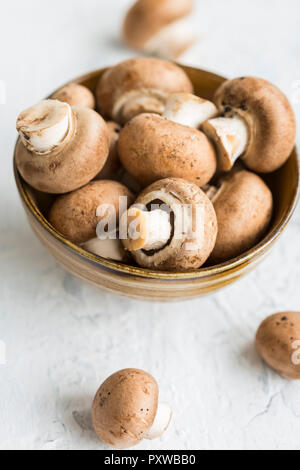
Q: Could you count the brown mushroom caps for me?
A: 12